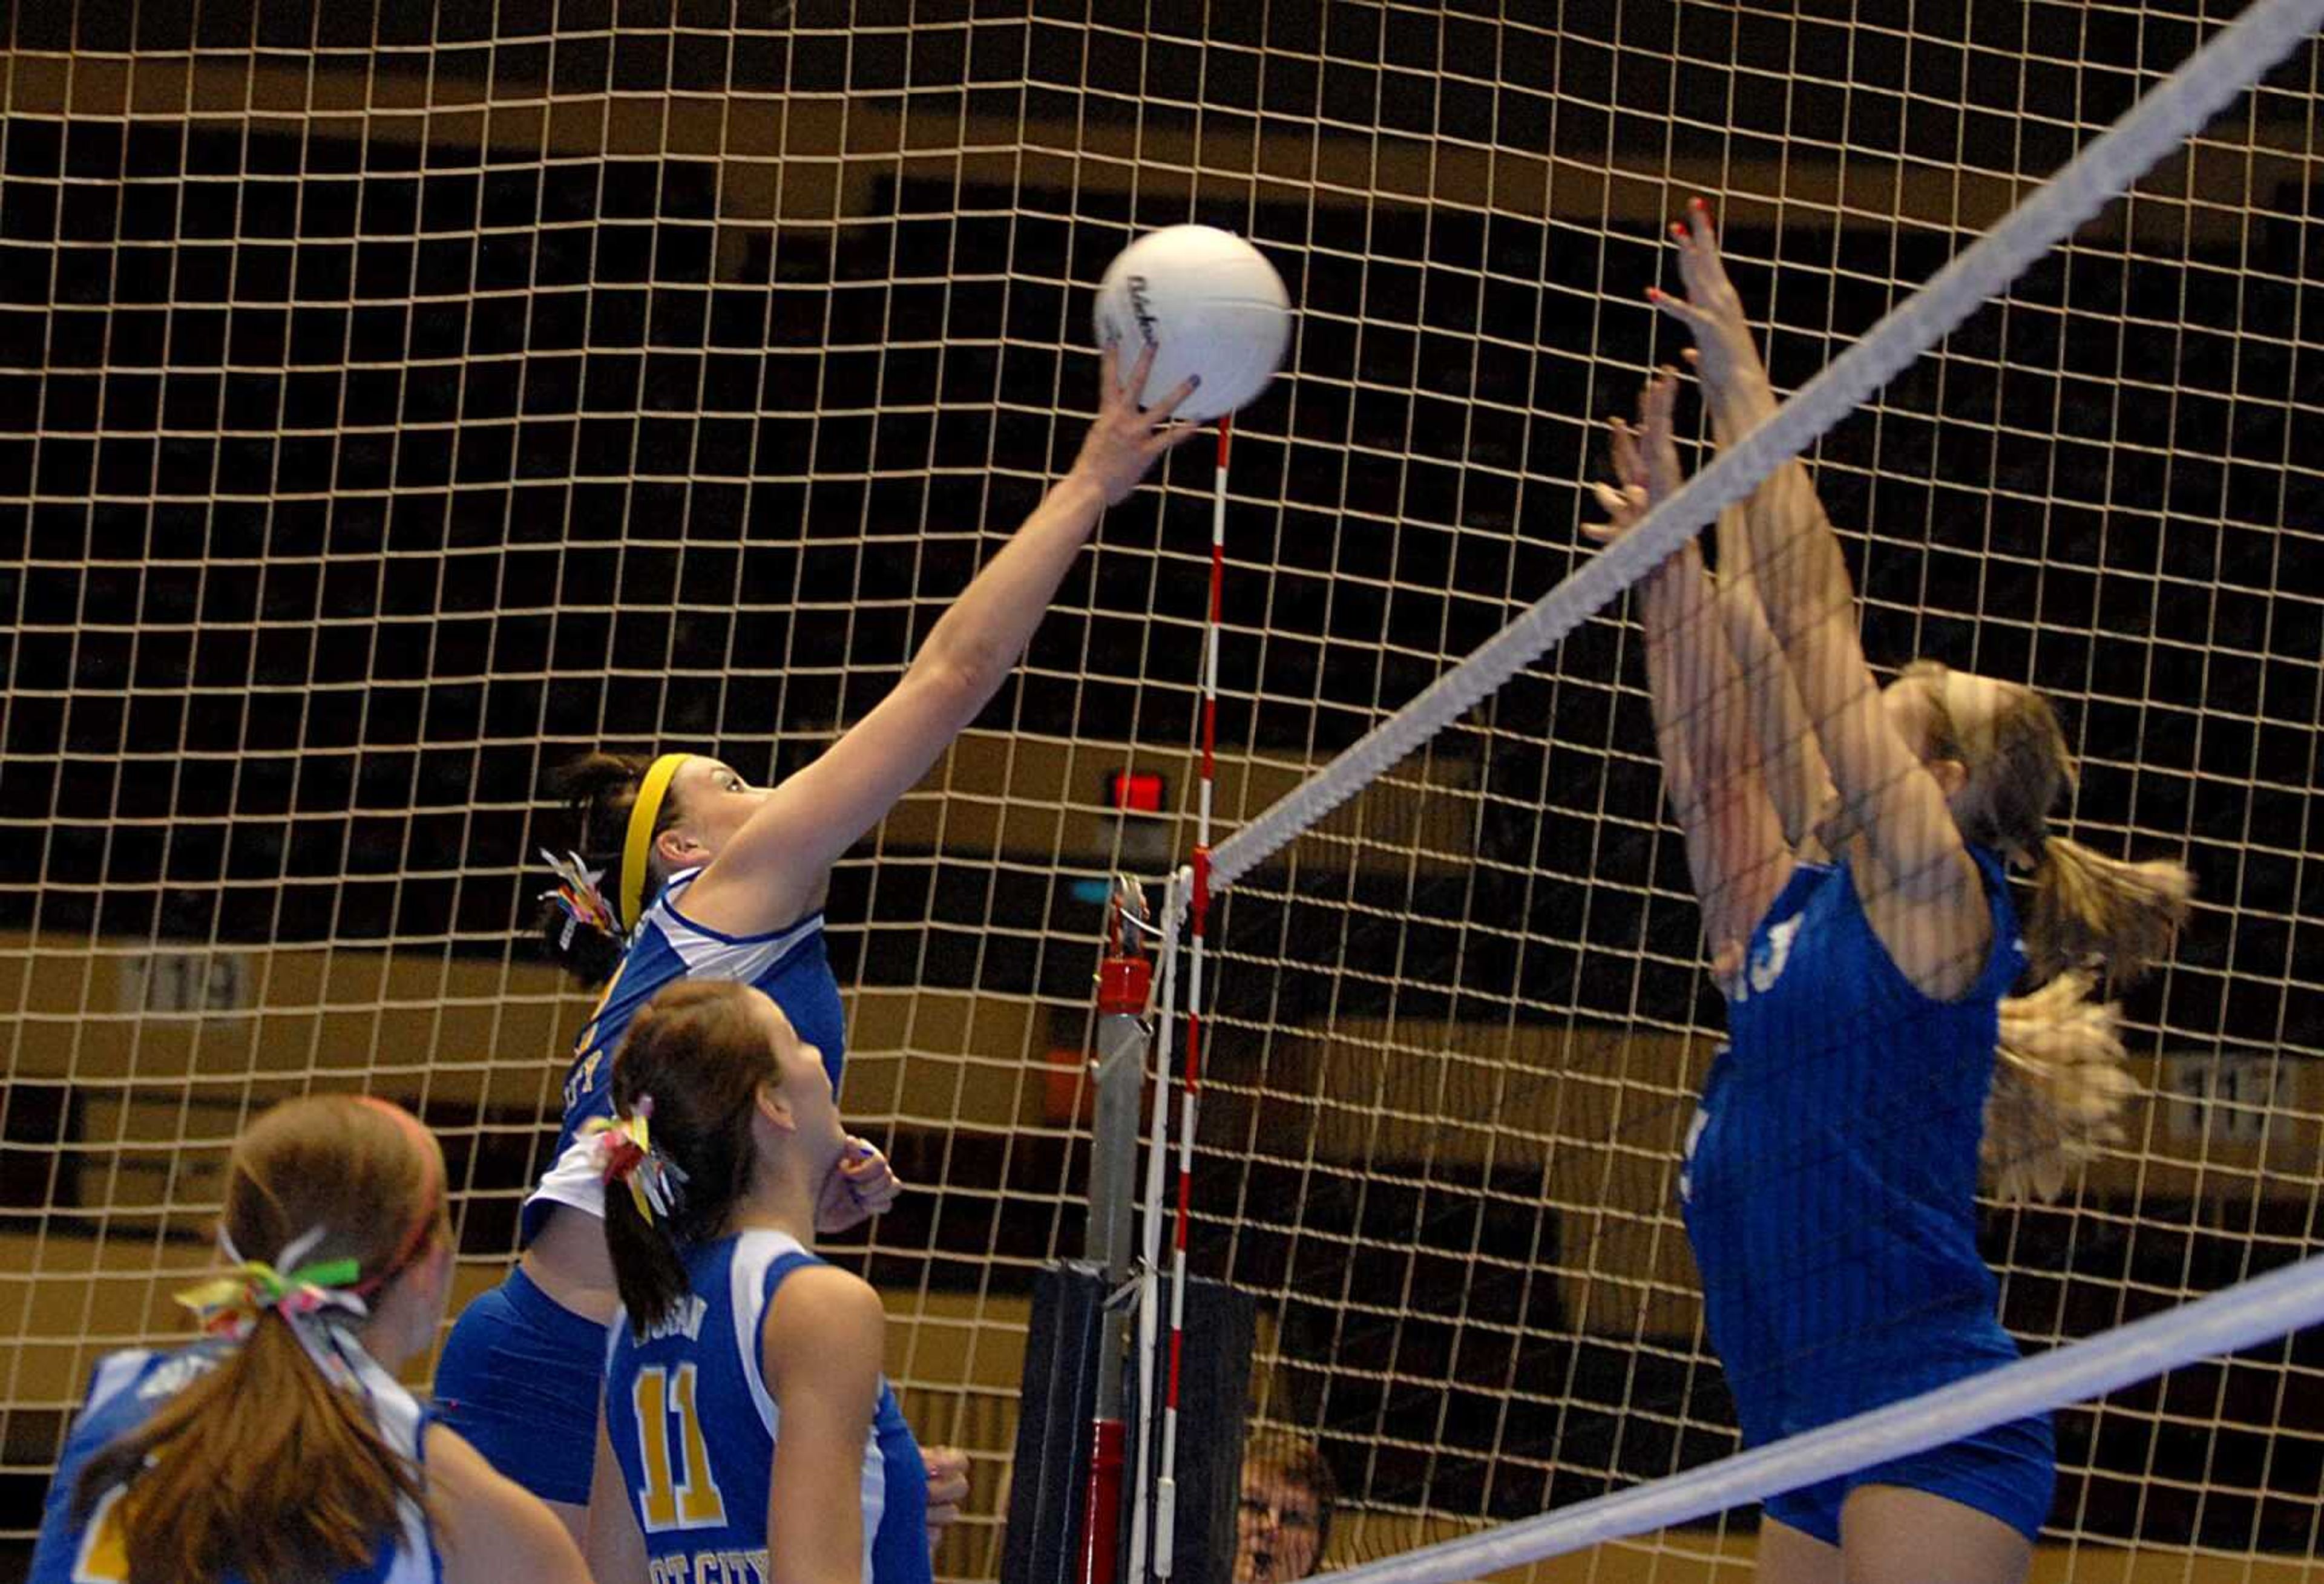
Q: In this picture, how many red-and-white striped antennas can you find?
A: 1